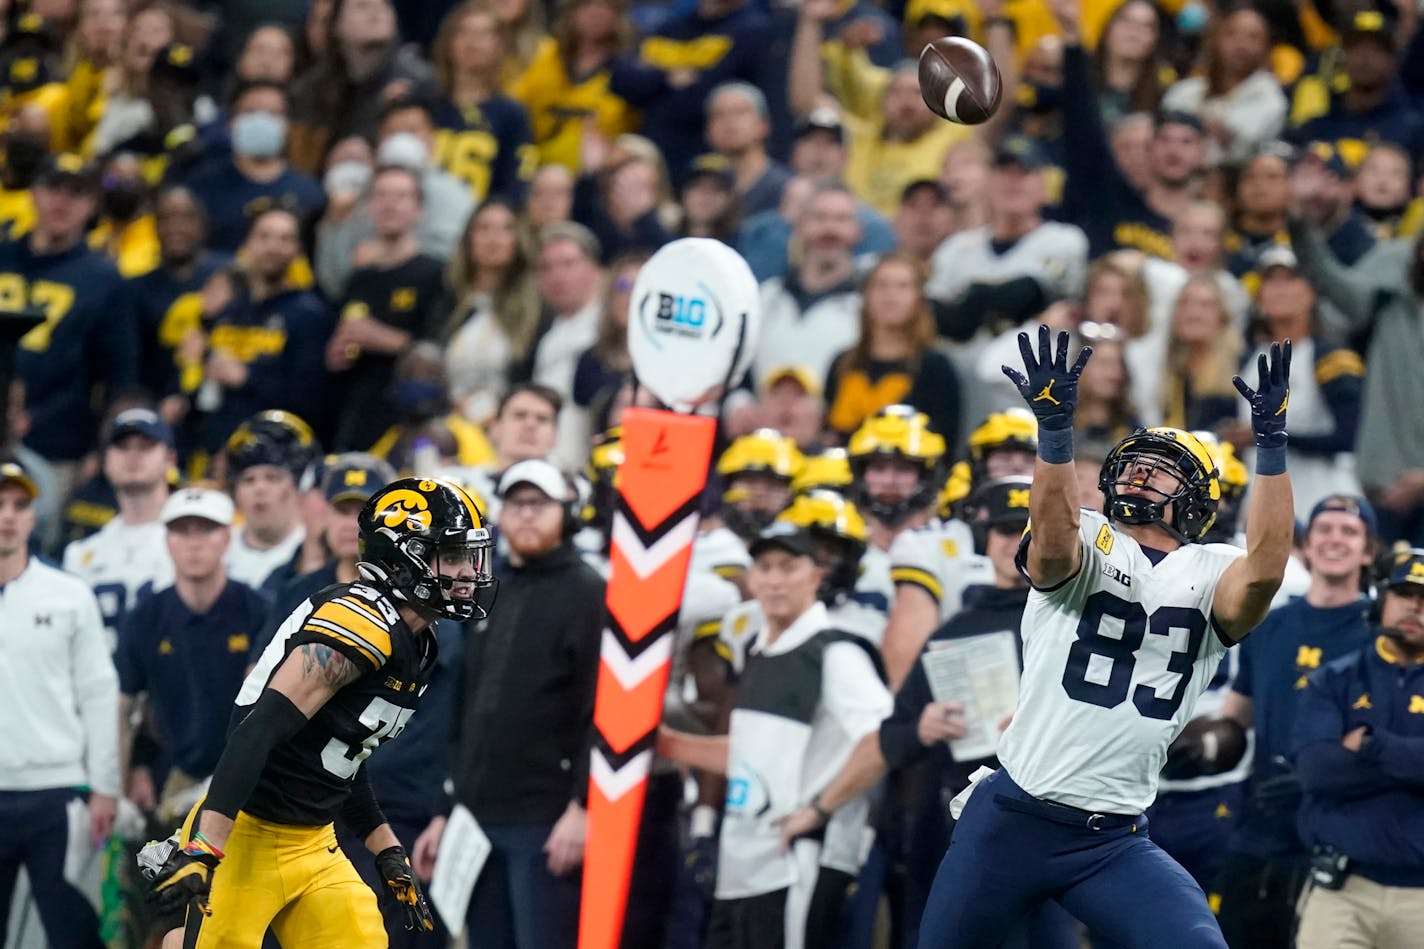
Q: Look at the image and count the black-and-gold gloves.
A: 2